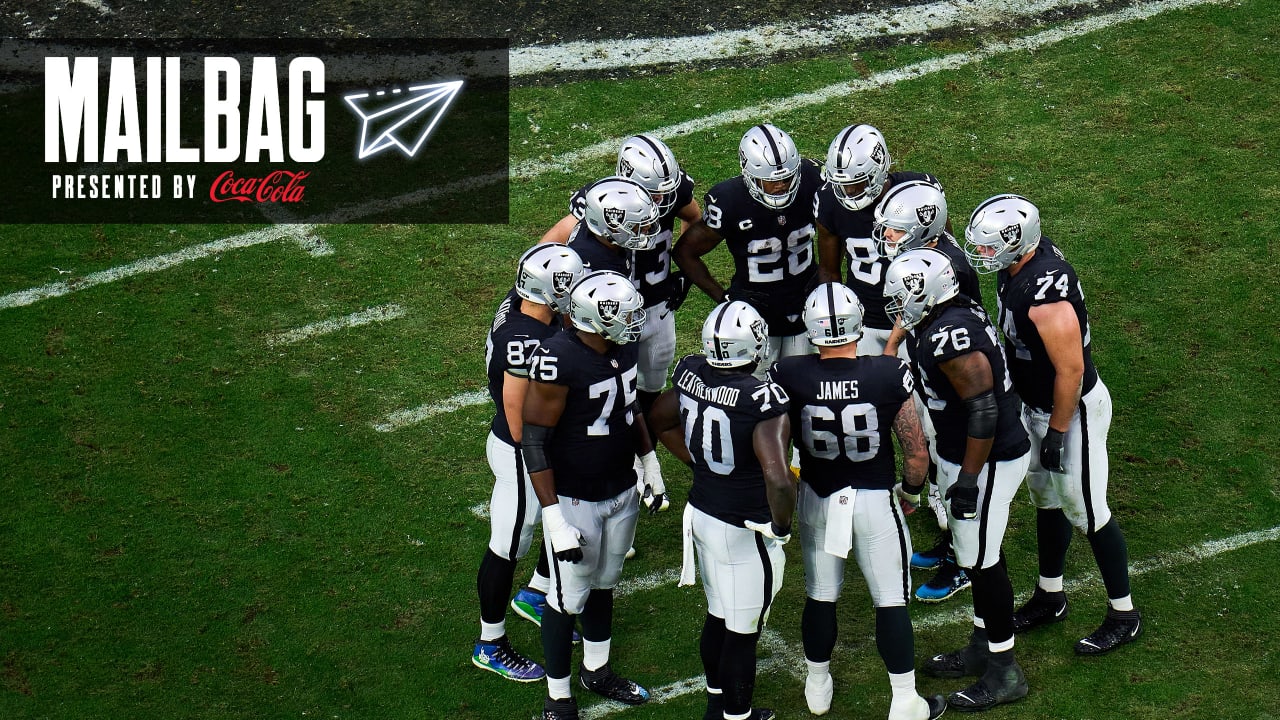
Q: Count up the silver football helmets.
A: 11